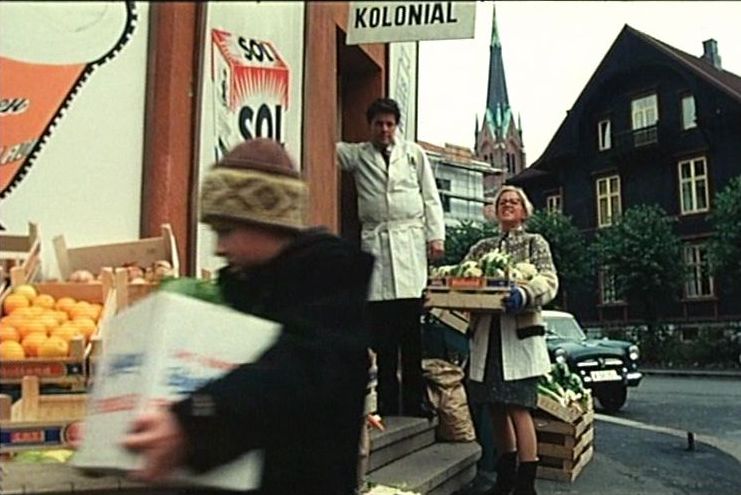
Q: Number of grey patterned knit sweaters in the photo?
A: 1